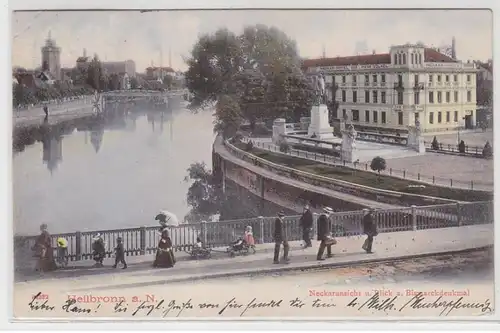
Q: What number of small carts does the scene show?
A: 2